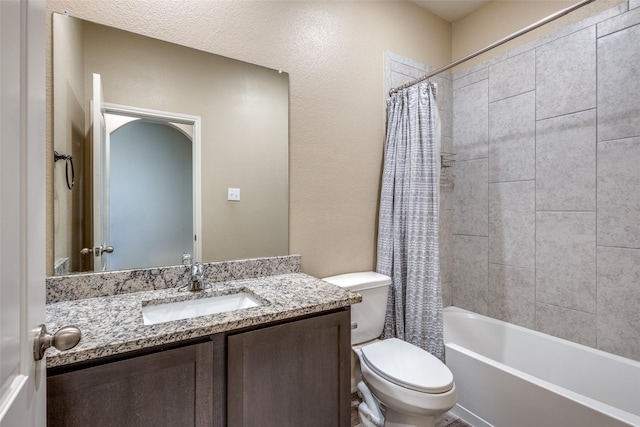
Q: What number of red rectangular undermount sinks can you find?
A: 0